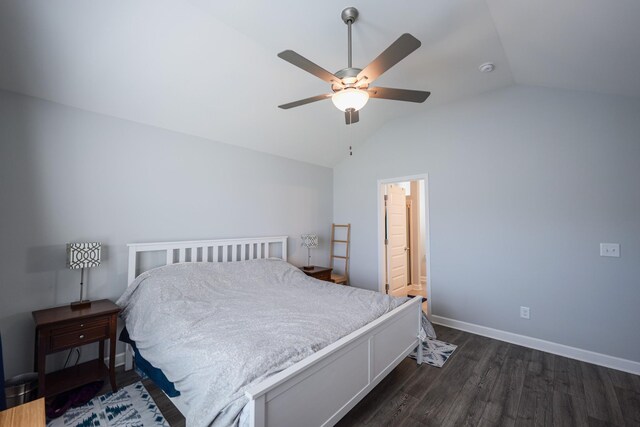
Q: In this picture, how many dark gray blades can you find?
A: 5